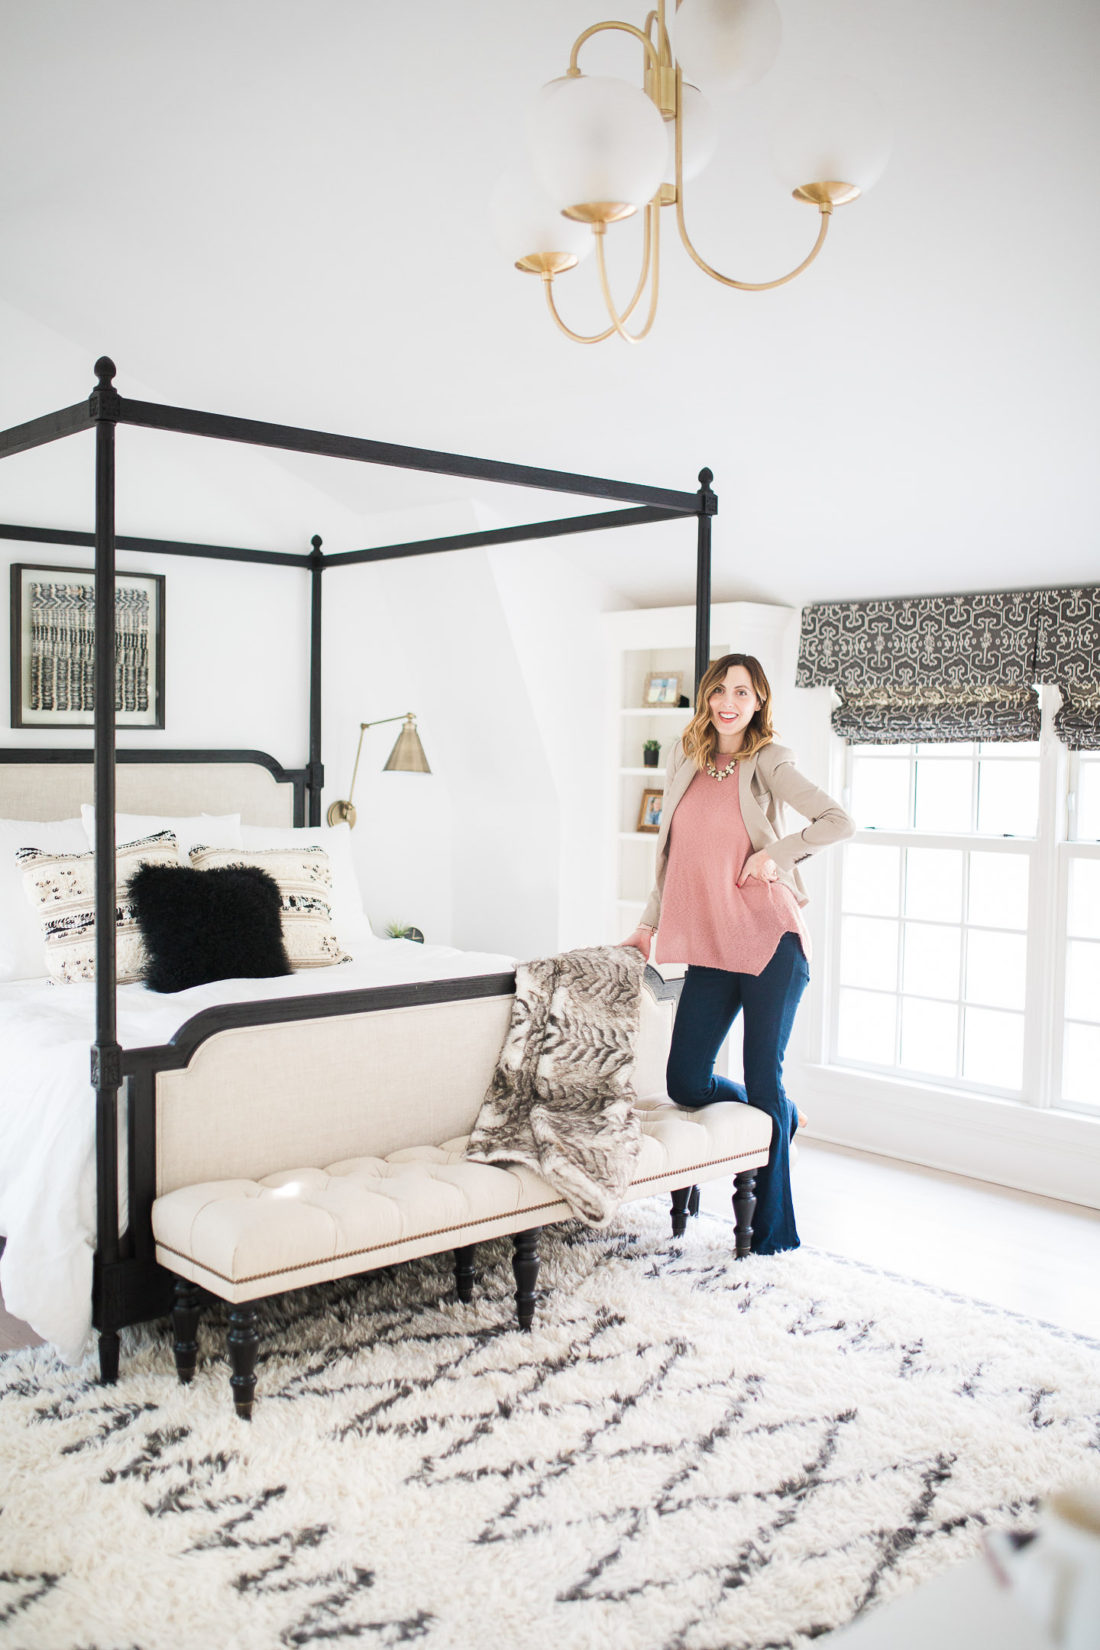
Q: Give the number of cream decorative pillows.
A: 2